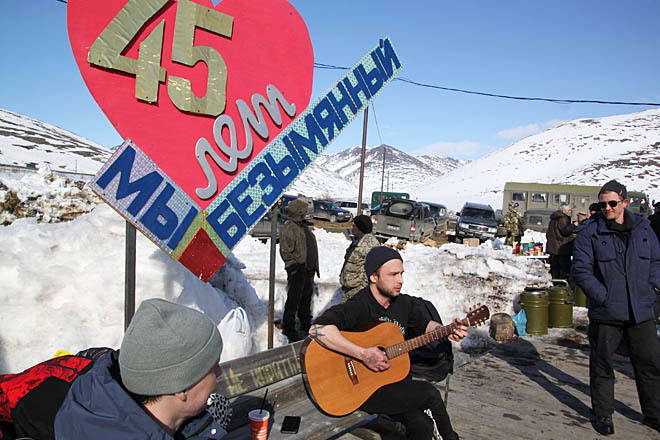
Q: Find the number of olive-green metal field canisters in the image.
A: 3